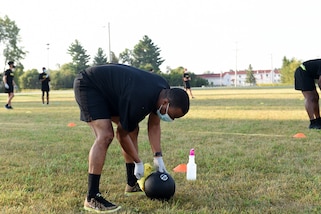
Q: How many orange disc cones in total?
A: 3